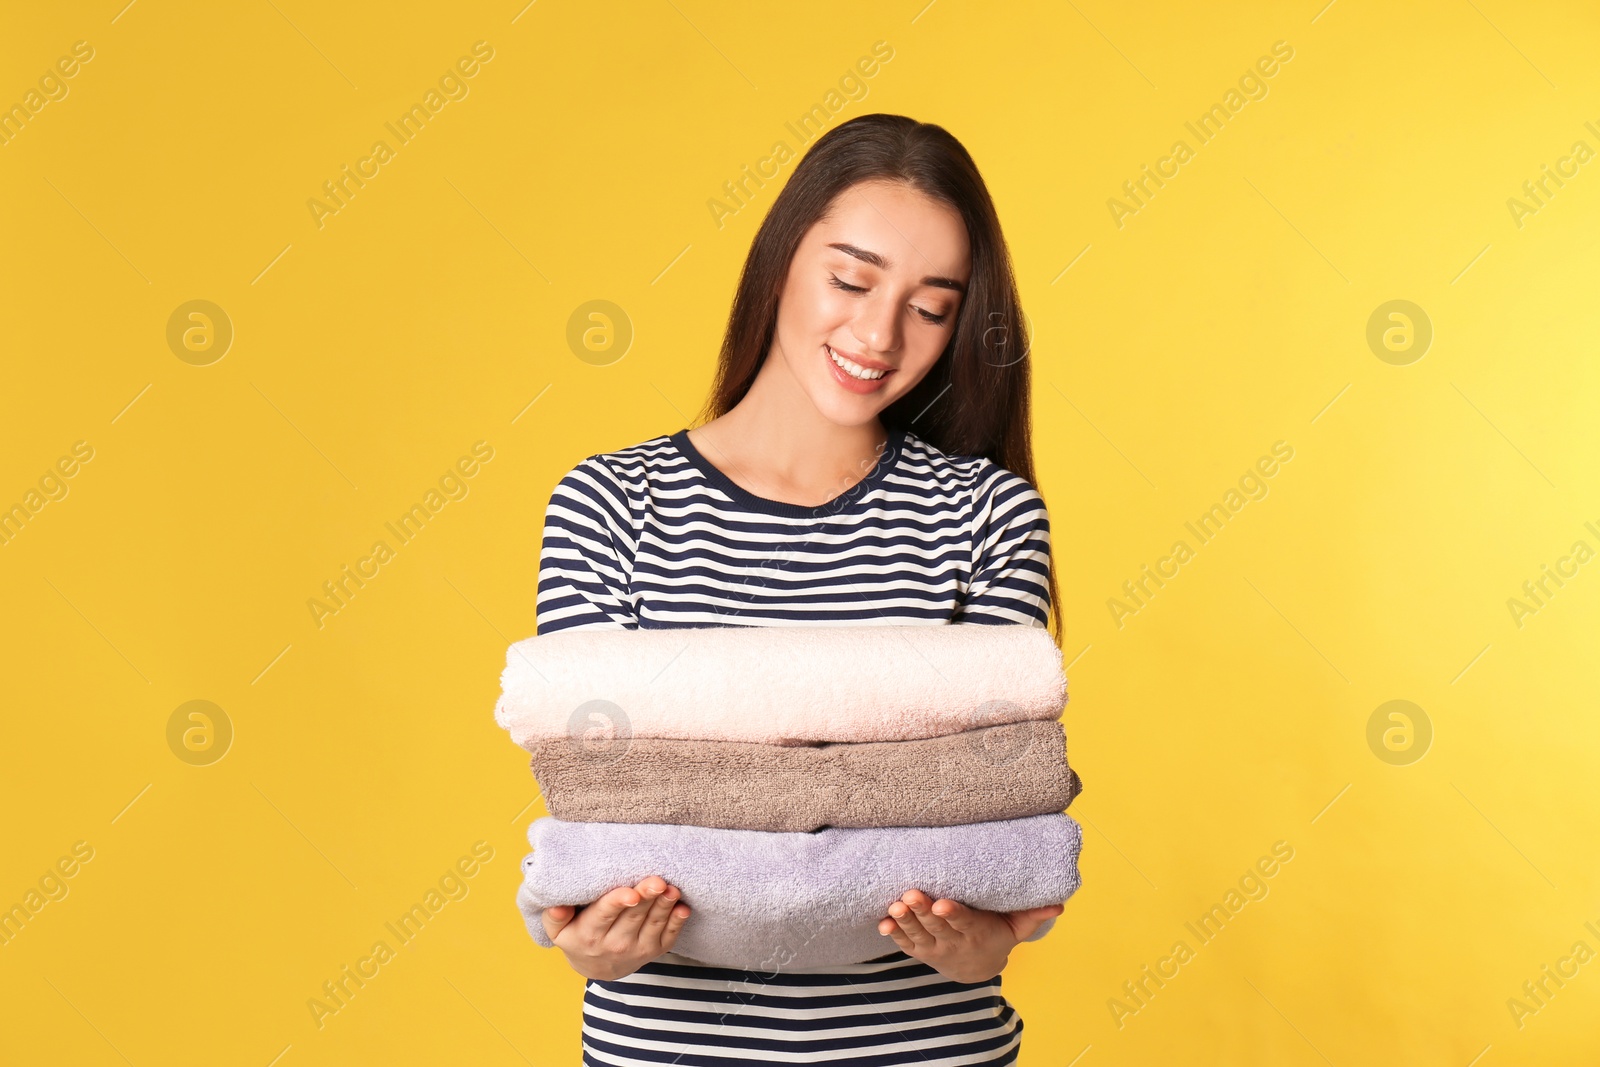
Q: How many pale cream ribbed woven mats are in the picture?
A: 0